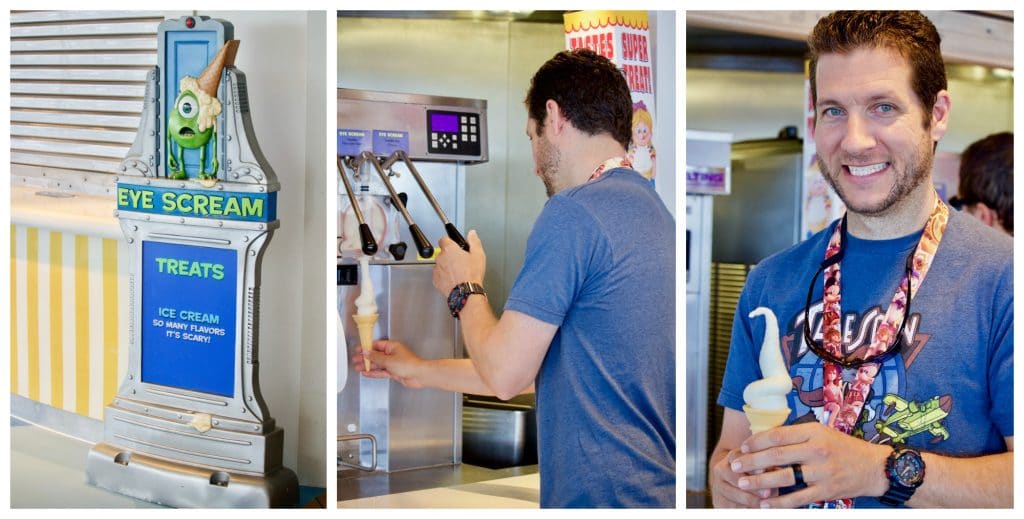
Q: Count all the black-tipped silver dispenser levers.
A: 3